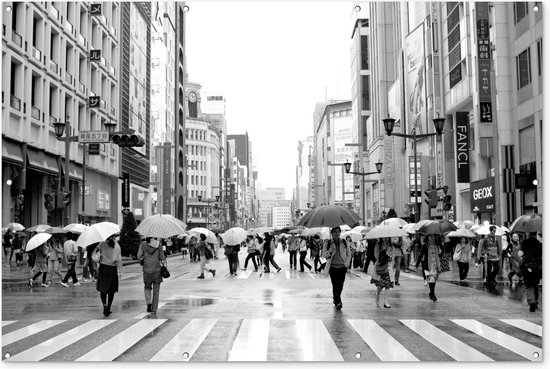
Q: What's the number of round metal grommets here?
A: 10